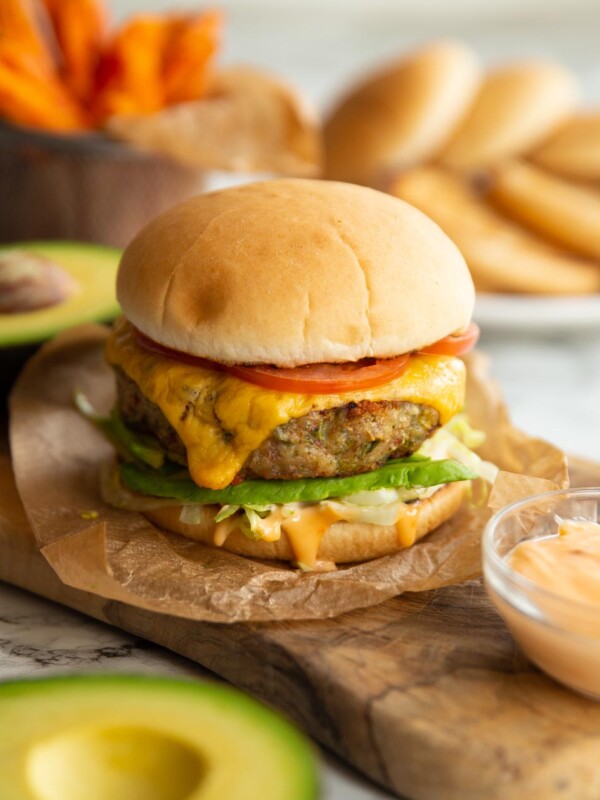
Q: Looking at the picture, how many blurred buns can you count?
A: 5